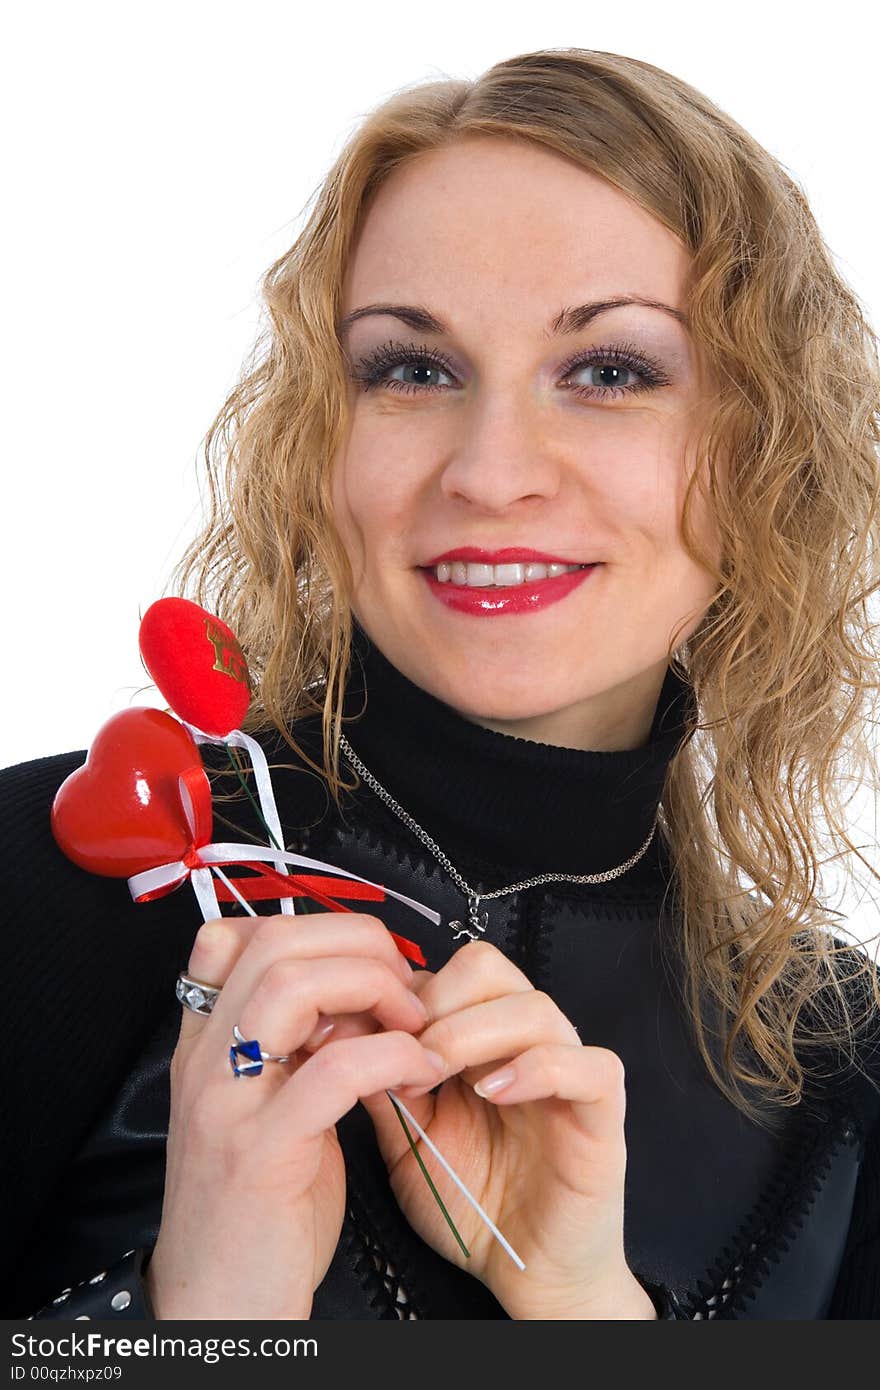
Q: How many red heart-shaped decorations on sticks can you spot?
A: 2